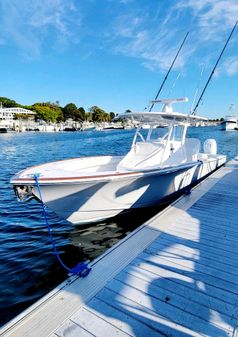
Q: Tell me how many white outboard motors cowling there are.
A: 1